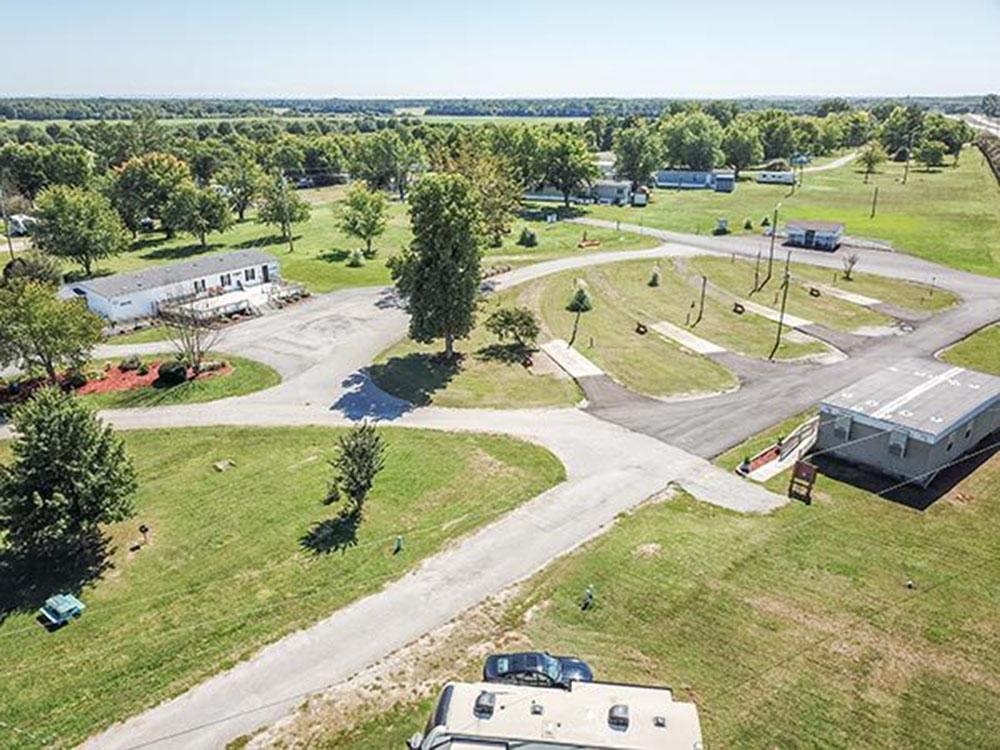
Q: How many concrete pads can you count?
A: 4